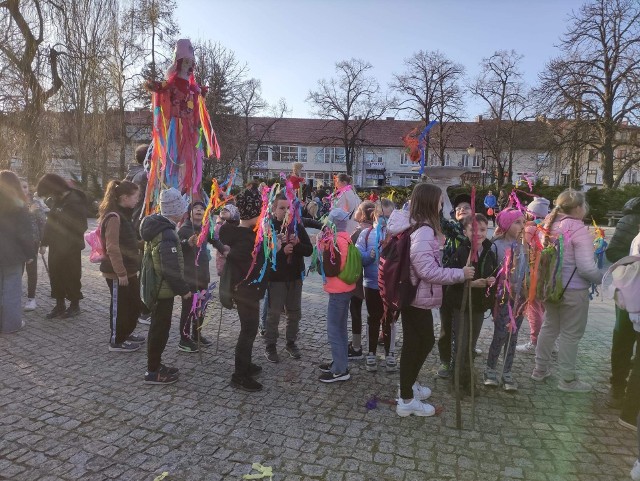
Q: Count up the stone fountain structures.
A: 1